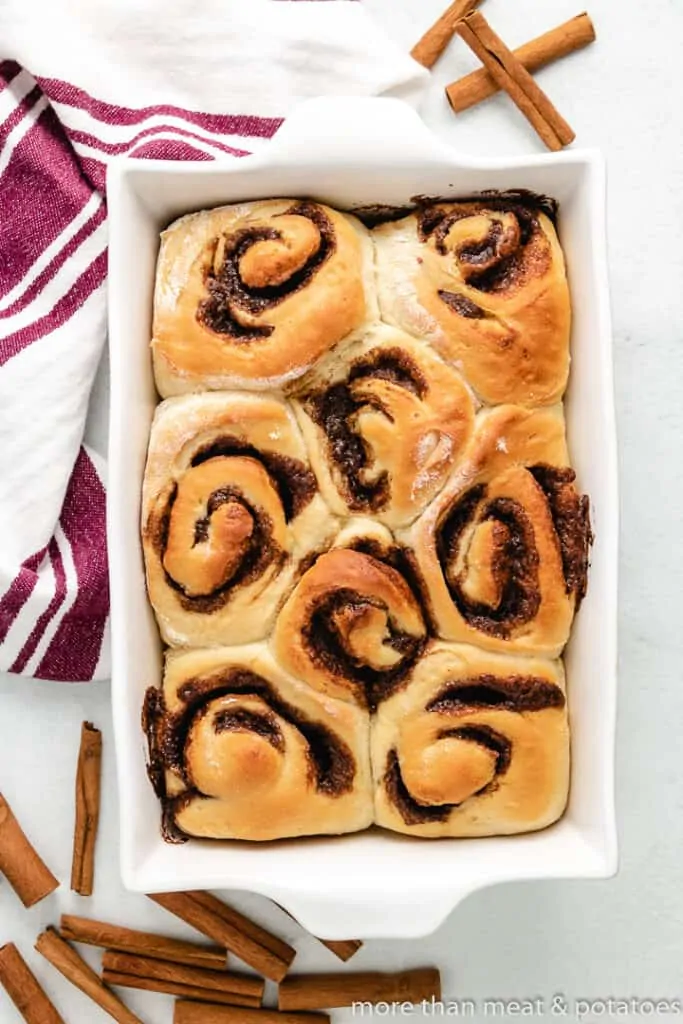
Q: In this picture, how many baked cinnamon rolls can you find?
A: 8